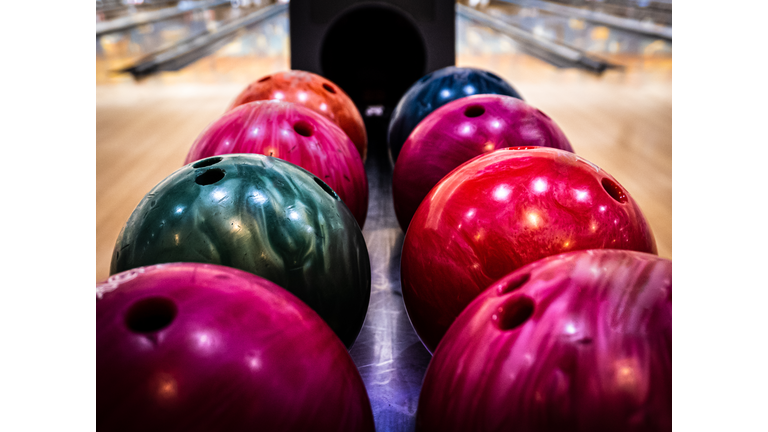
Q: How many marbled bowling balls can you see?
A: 8